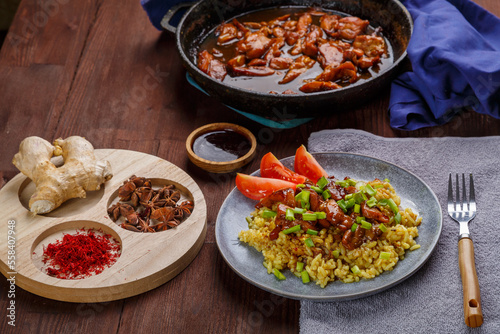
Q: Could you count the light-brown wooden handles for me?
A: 1